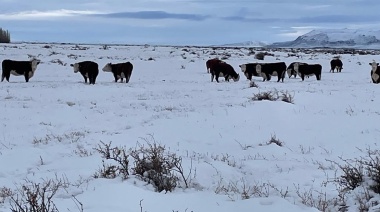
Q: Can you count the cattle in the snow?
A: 11